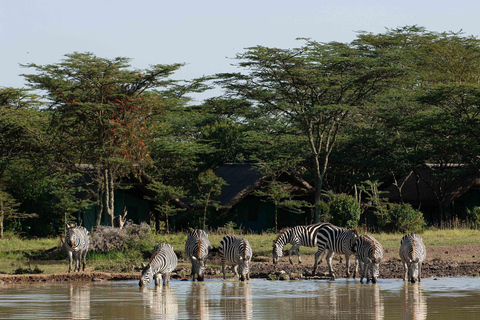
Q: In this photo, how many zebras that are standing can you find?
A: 8